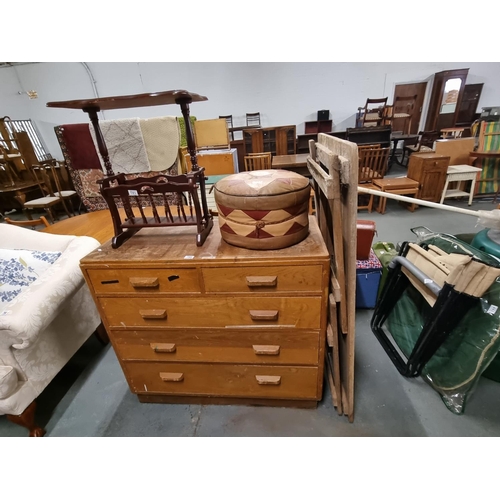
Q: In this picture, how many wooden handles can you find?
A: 8